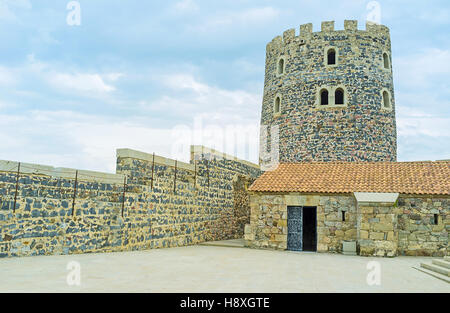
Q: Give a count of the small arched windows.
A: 7